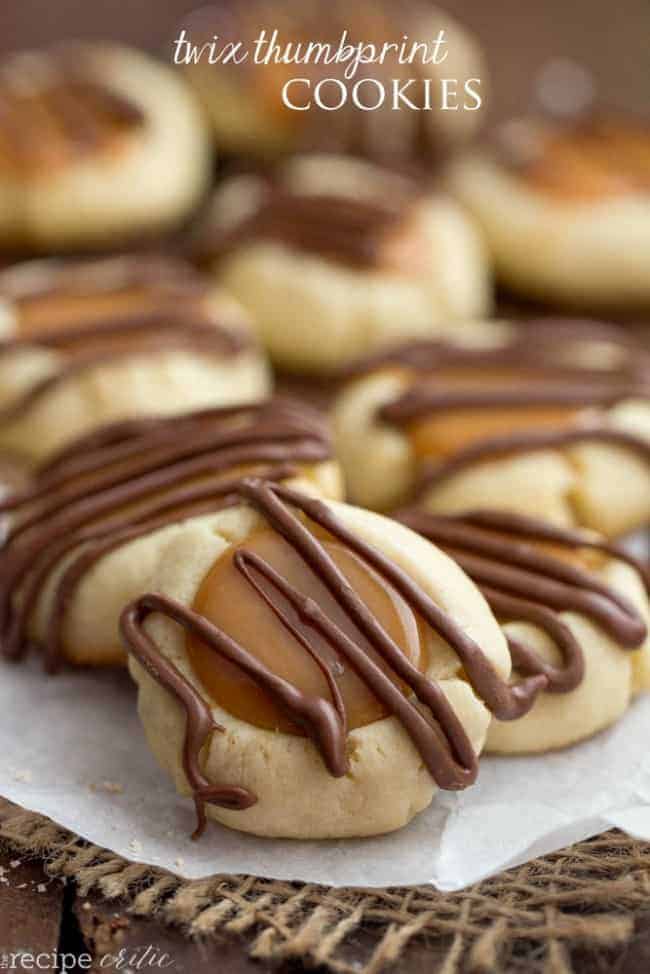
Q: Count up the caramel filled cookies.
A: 9